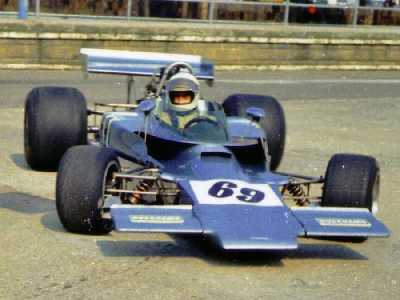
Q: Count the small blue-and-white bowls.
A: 0